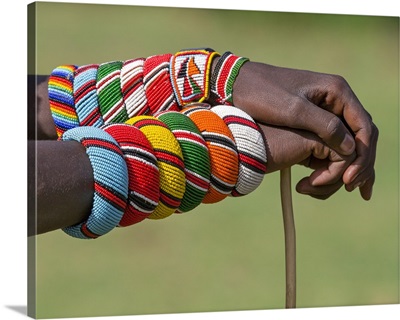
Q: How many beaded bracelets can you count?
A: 13